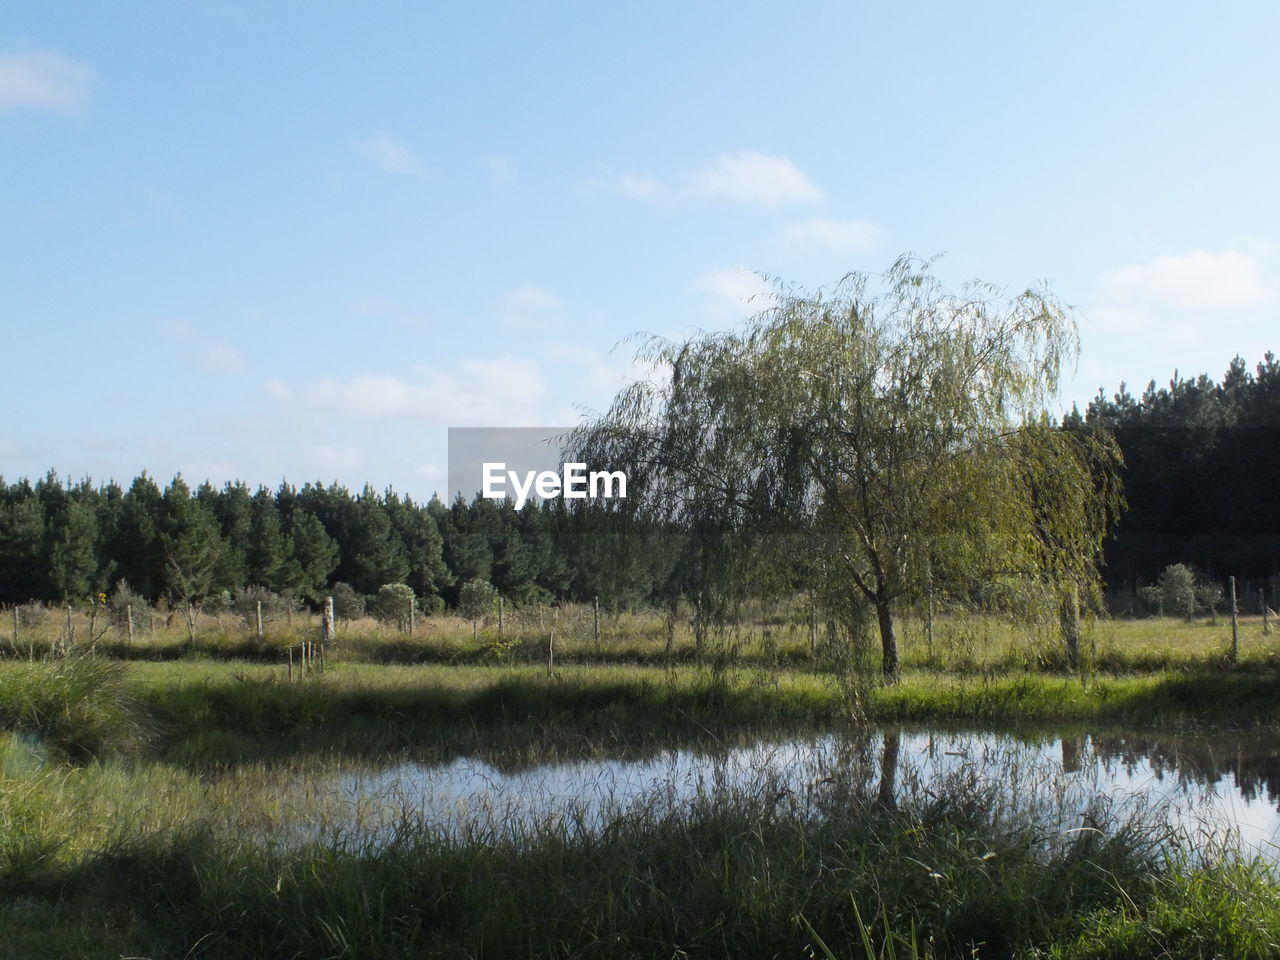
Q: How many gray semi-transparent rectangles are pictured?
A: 1